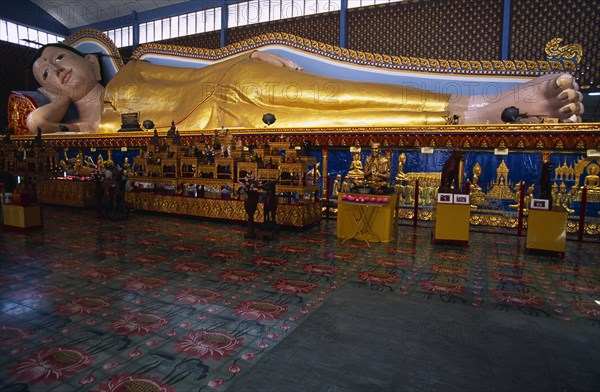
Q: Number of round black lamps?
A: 3